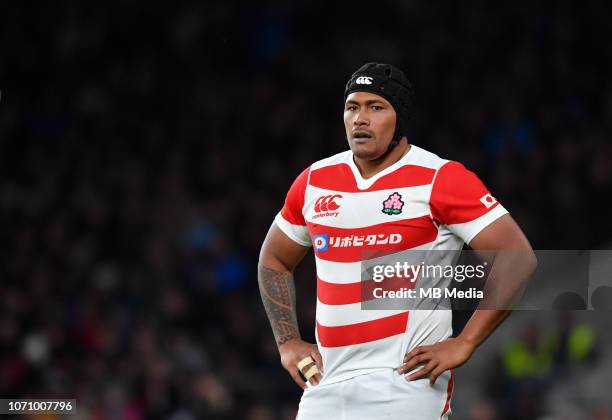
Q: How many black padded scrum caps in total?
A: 1